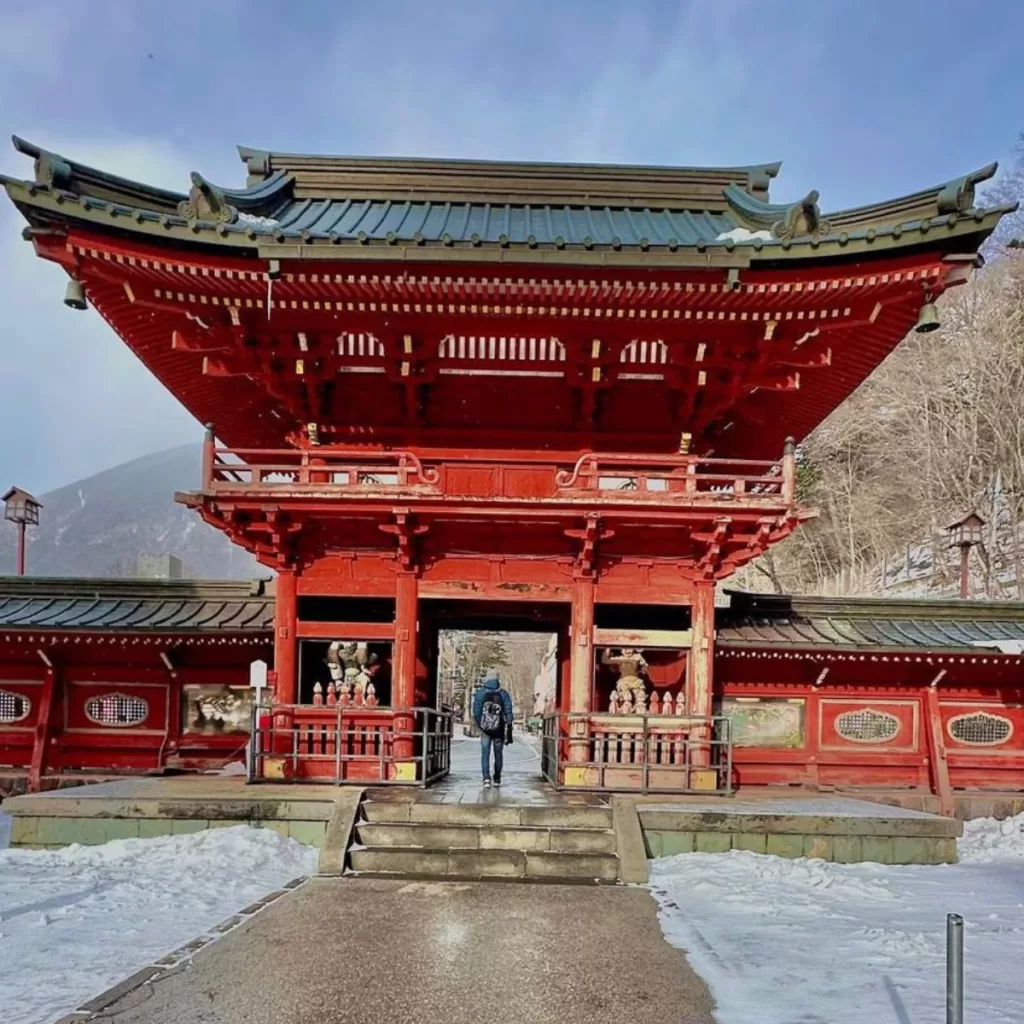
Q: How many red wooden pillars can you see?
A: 4